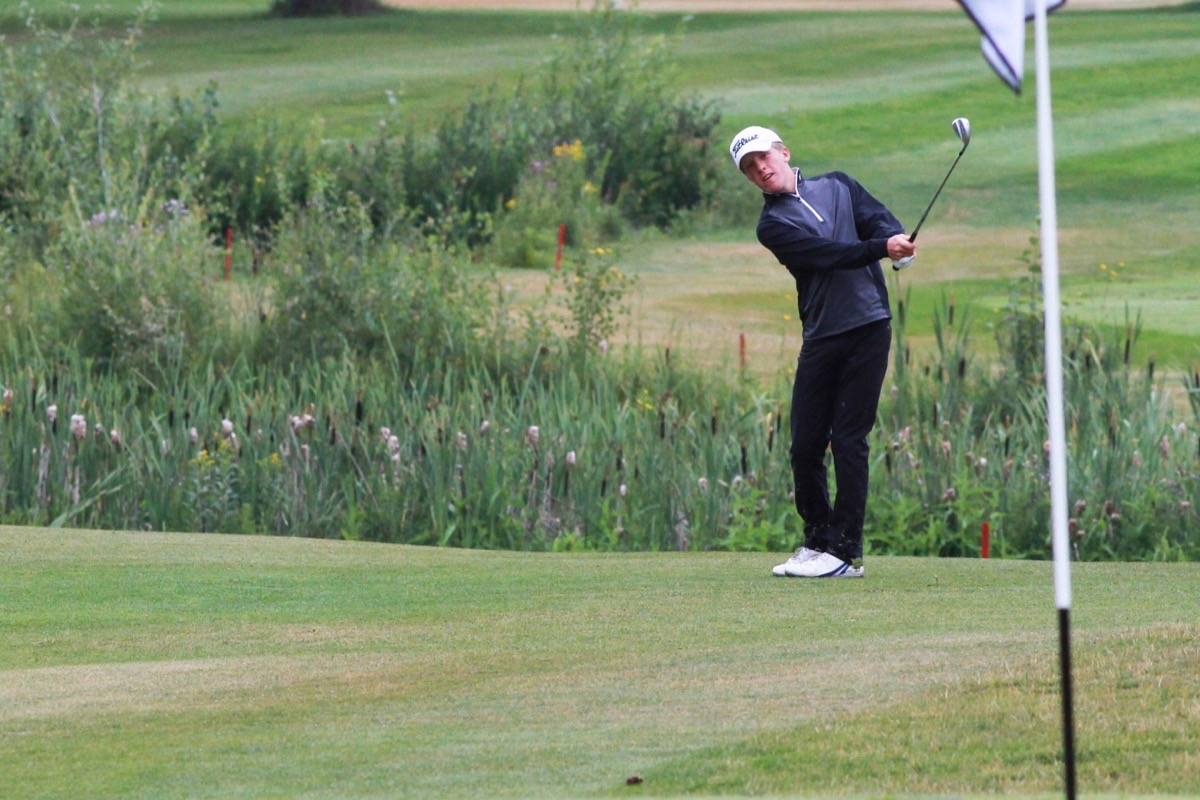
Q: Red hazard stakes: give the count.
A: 4